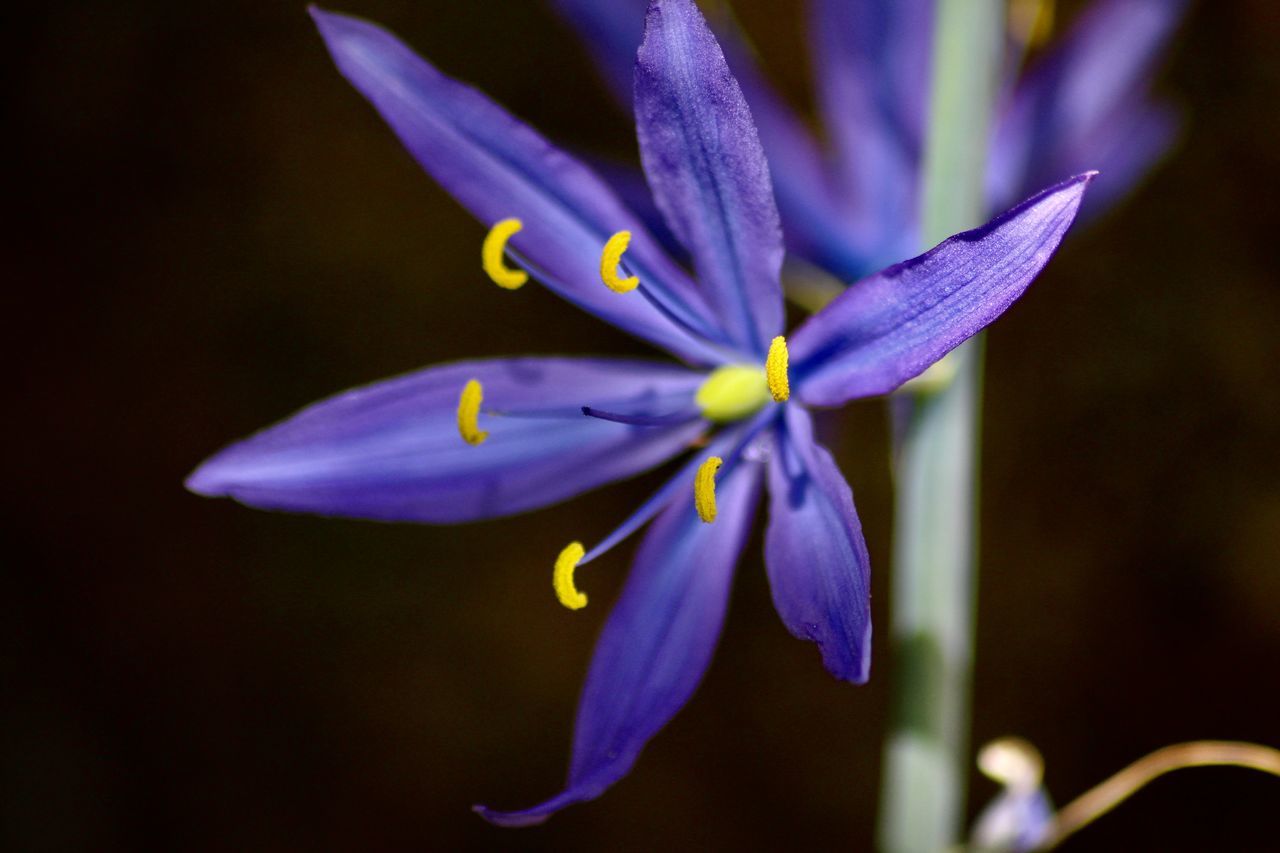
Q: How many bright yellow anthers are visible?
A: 6